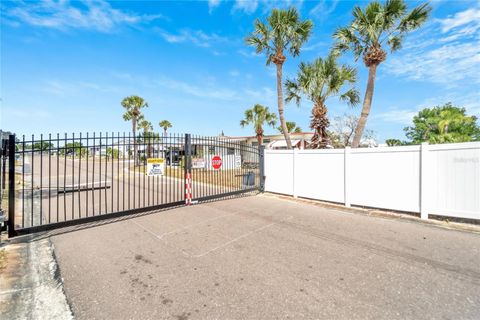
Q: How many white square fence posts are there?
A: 3